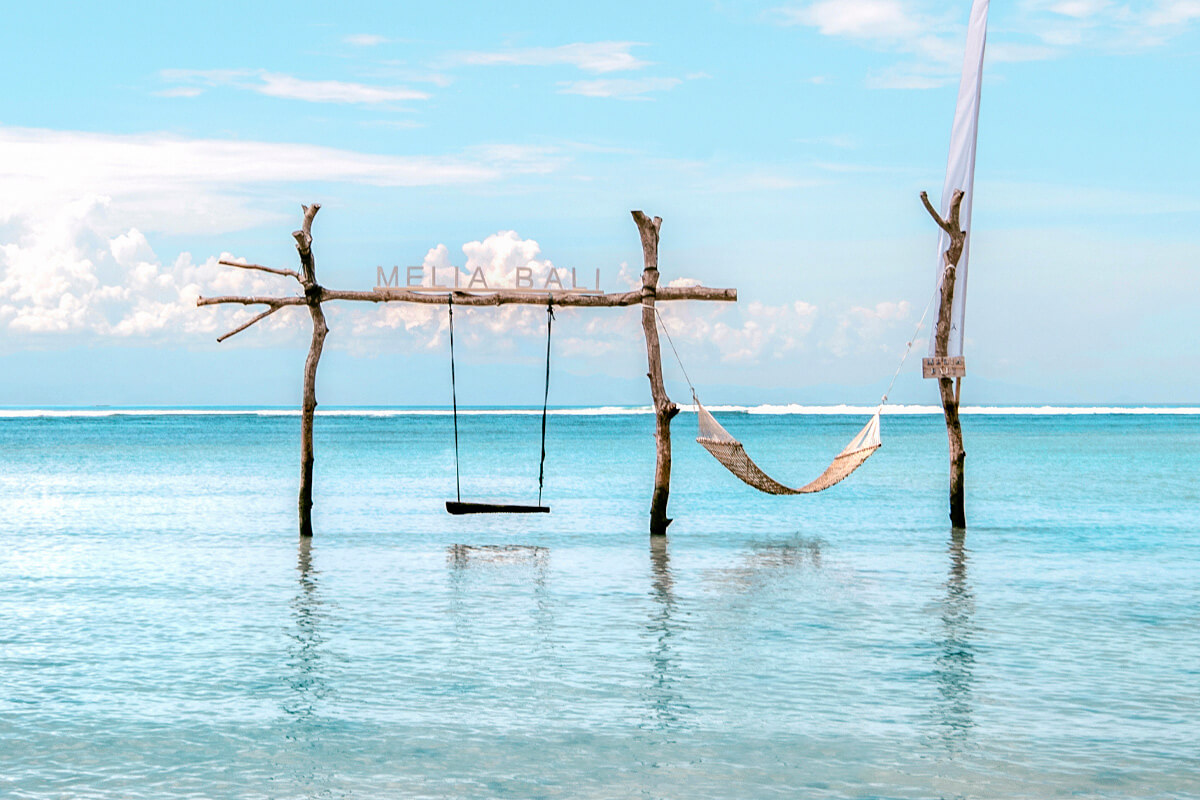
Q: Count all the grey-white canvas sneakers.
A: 0